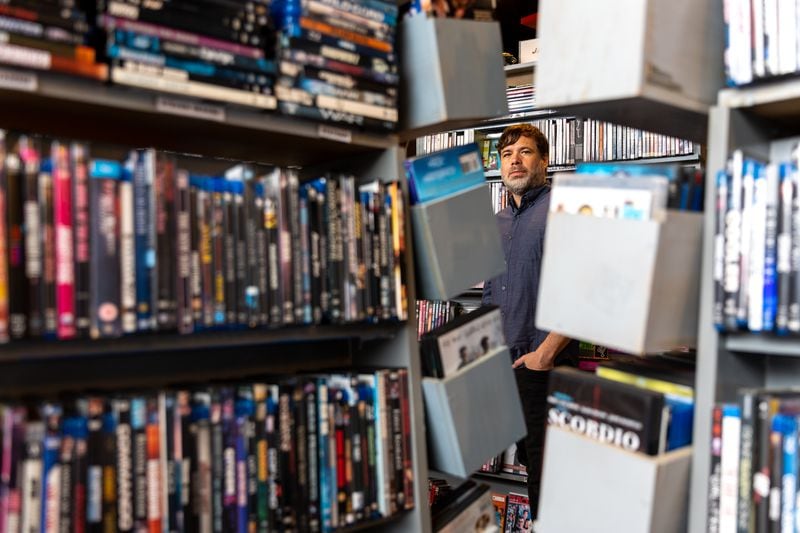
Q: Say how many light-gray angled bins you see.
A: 6